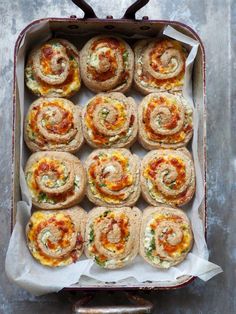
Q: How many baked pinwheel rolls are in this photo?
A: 12